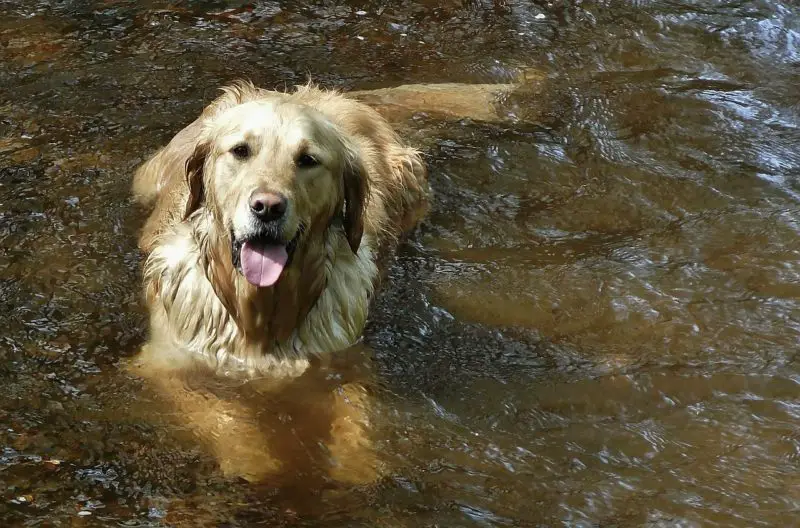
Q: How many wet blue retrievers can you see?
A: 0